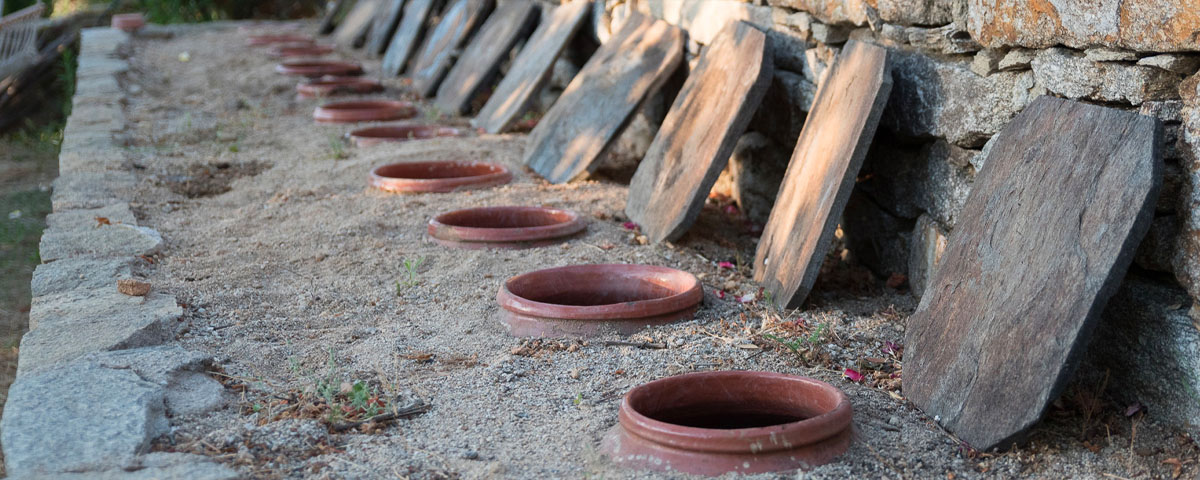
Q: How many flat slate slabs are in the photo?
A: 11